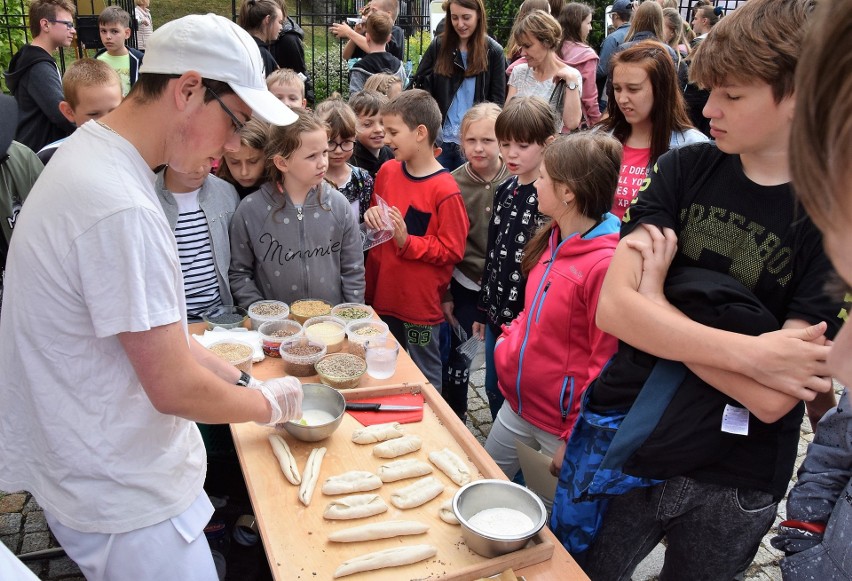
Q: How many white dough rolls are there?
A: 12